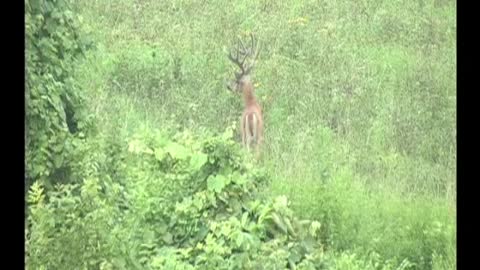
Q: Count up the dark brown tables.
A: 0